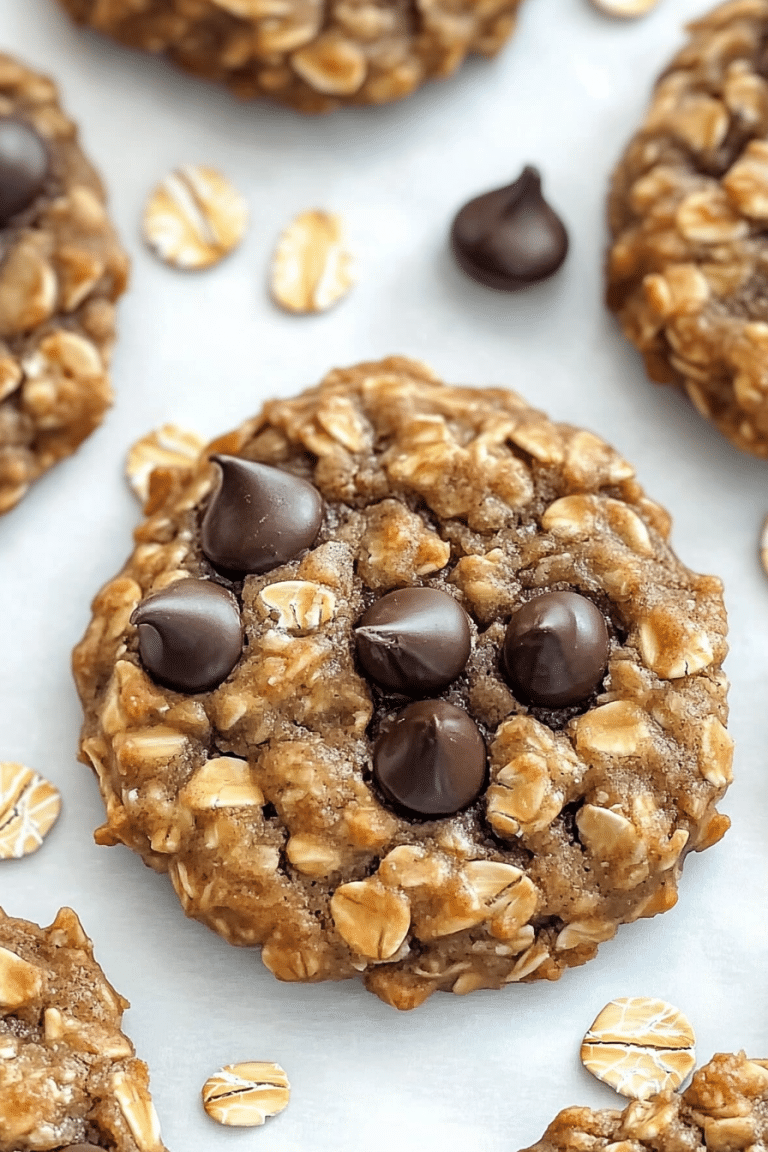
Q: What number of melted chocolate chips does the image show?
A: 0